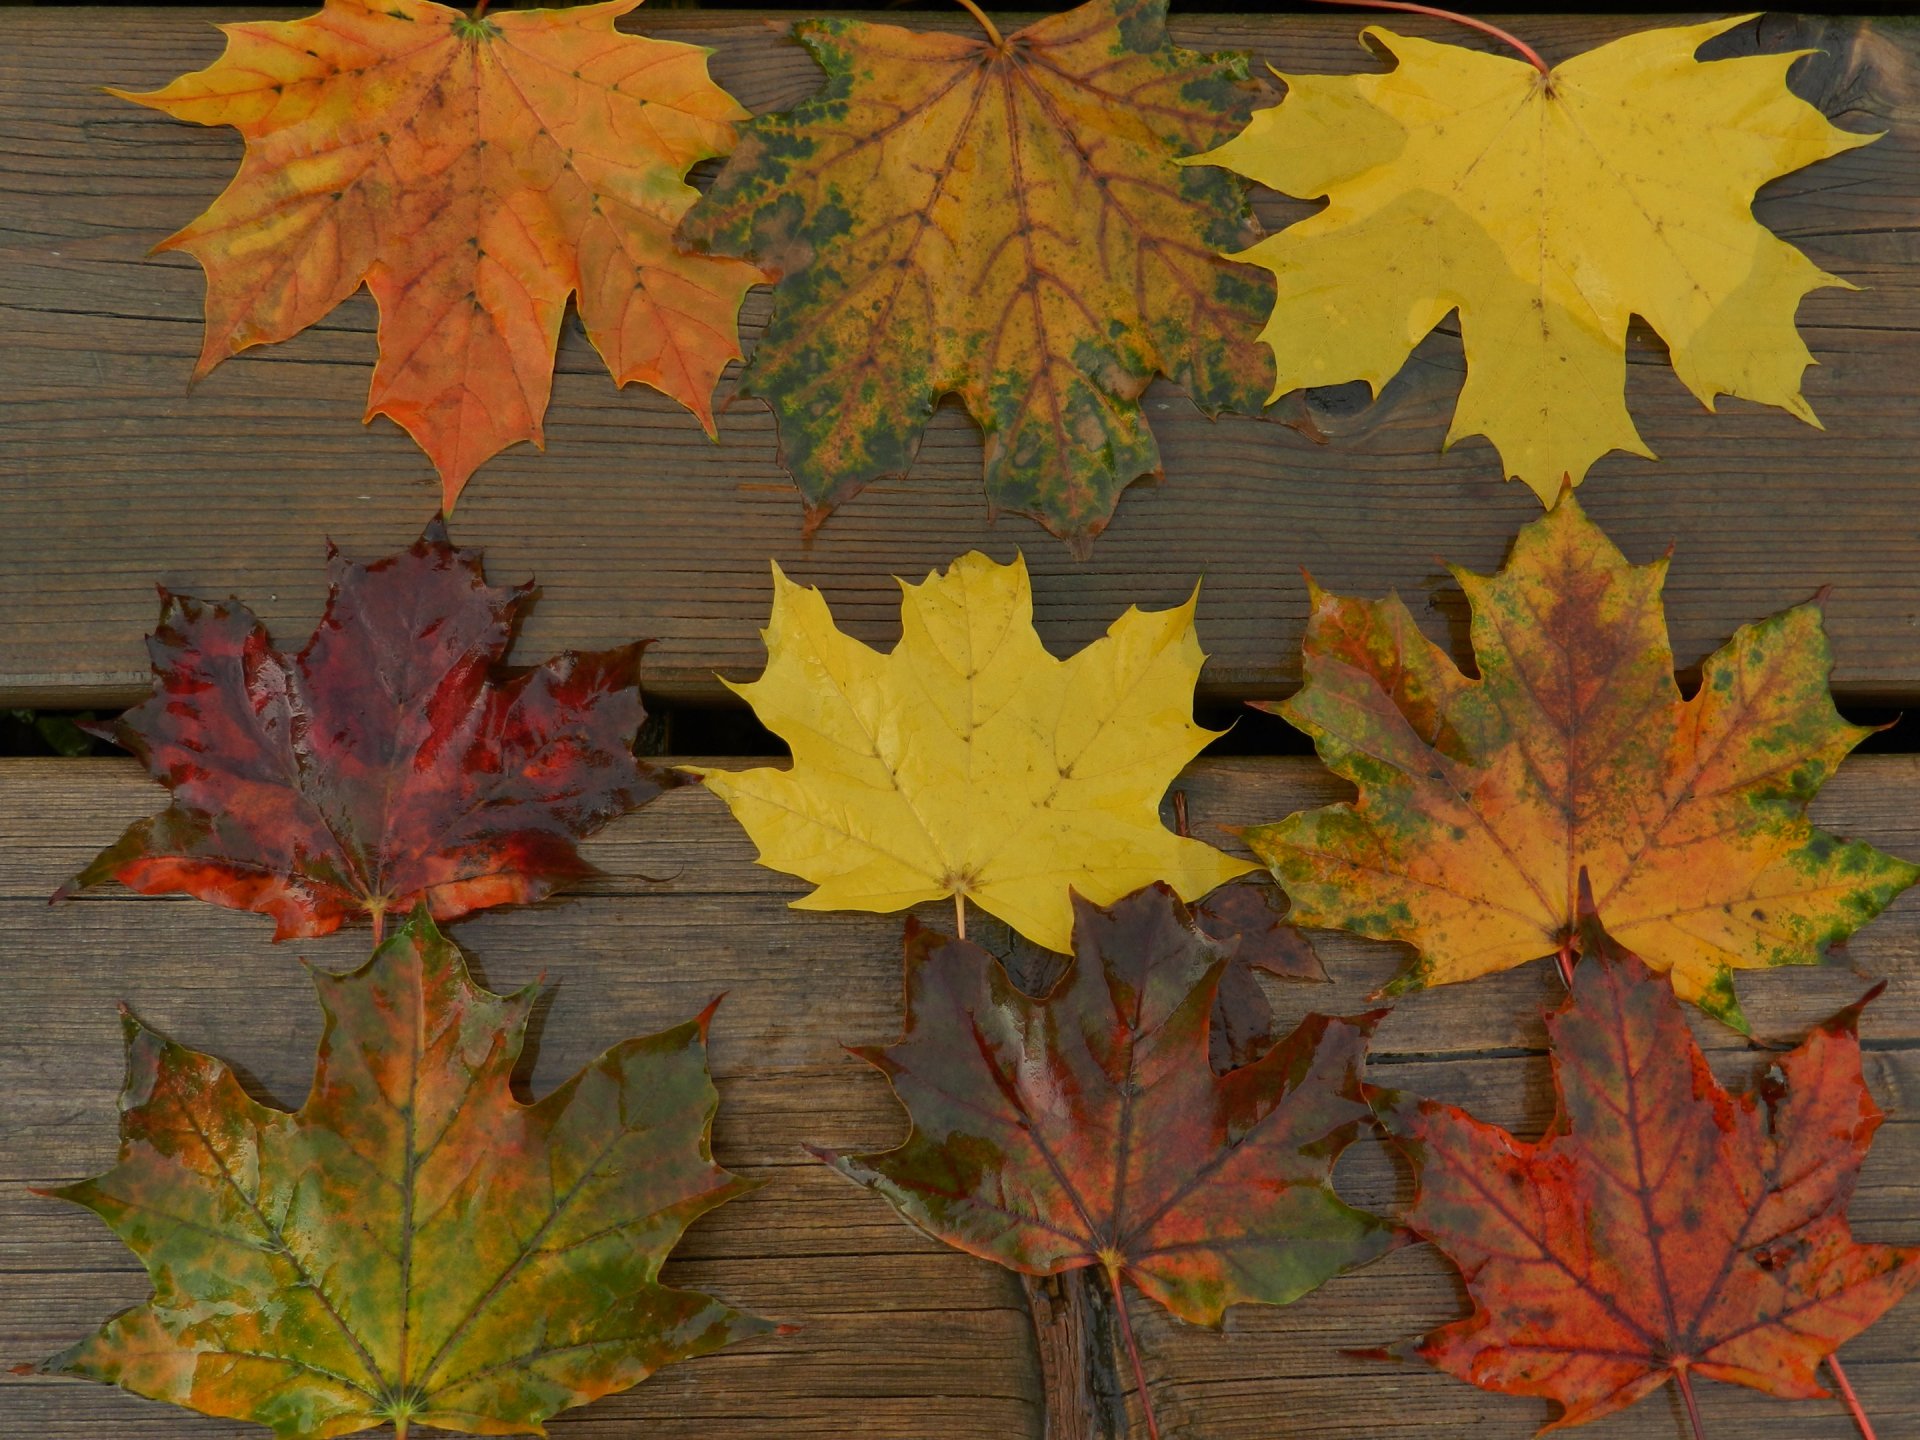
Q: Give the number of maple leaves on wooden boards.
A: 9